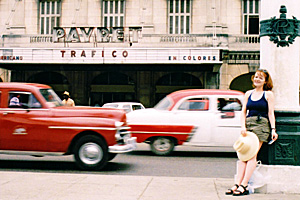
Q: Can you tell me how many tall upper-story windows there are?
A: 4